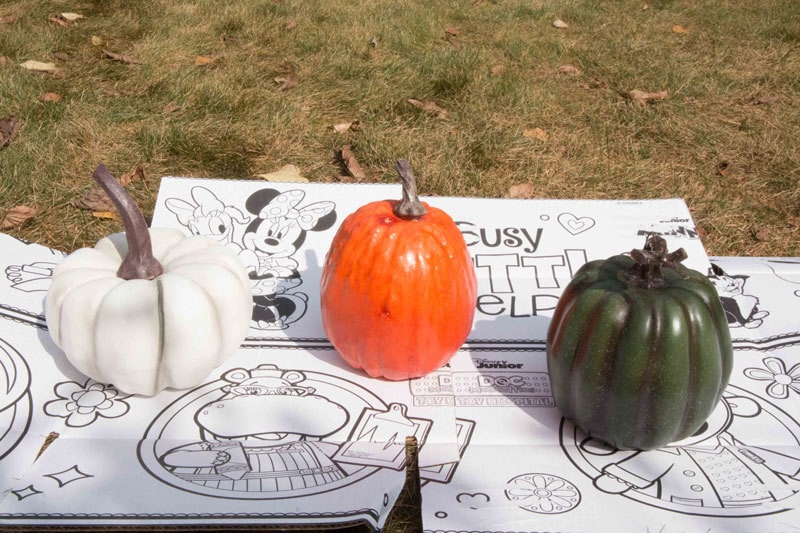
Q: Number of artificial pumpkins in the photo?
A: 3